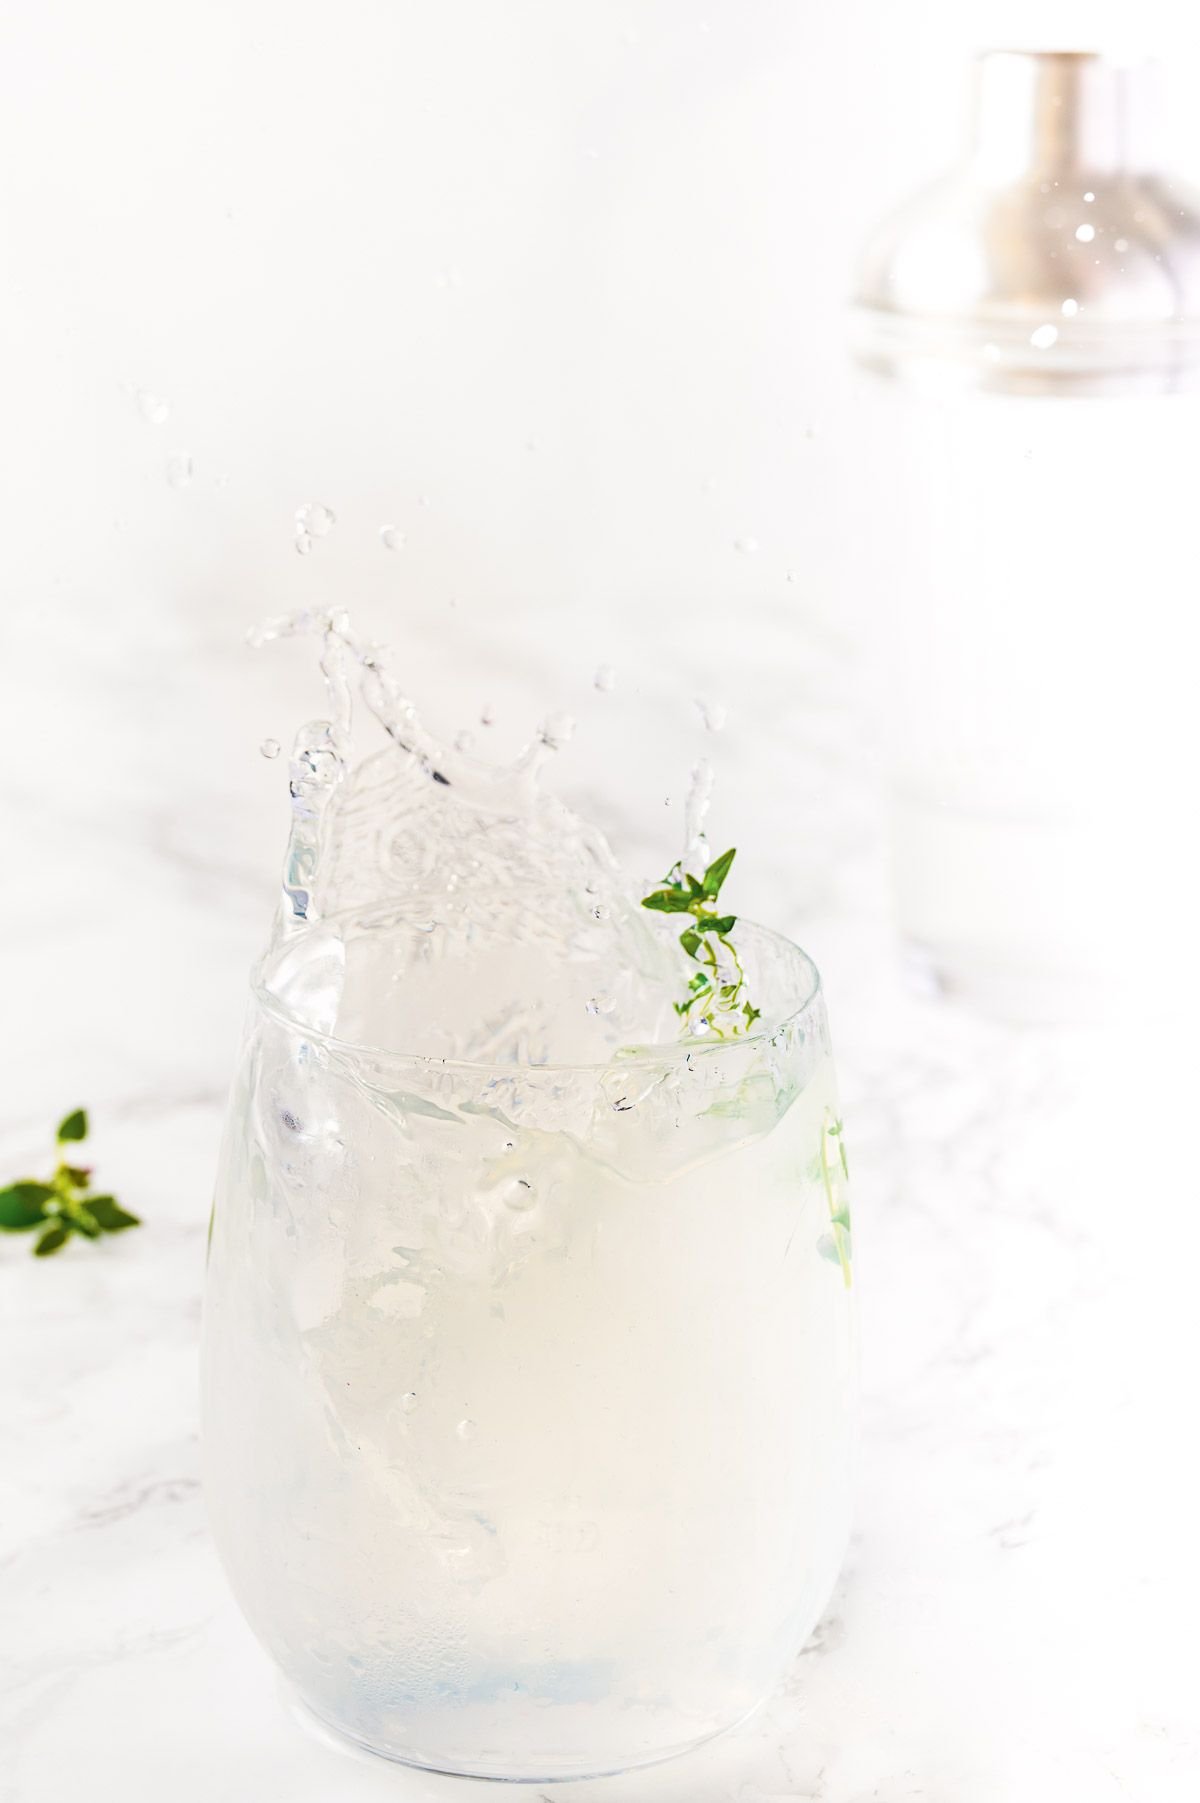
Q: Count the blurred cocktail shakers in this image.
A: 1